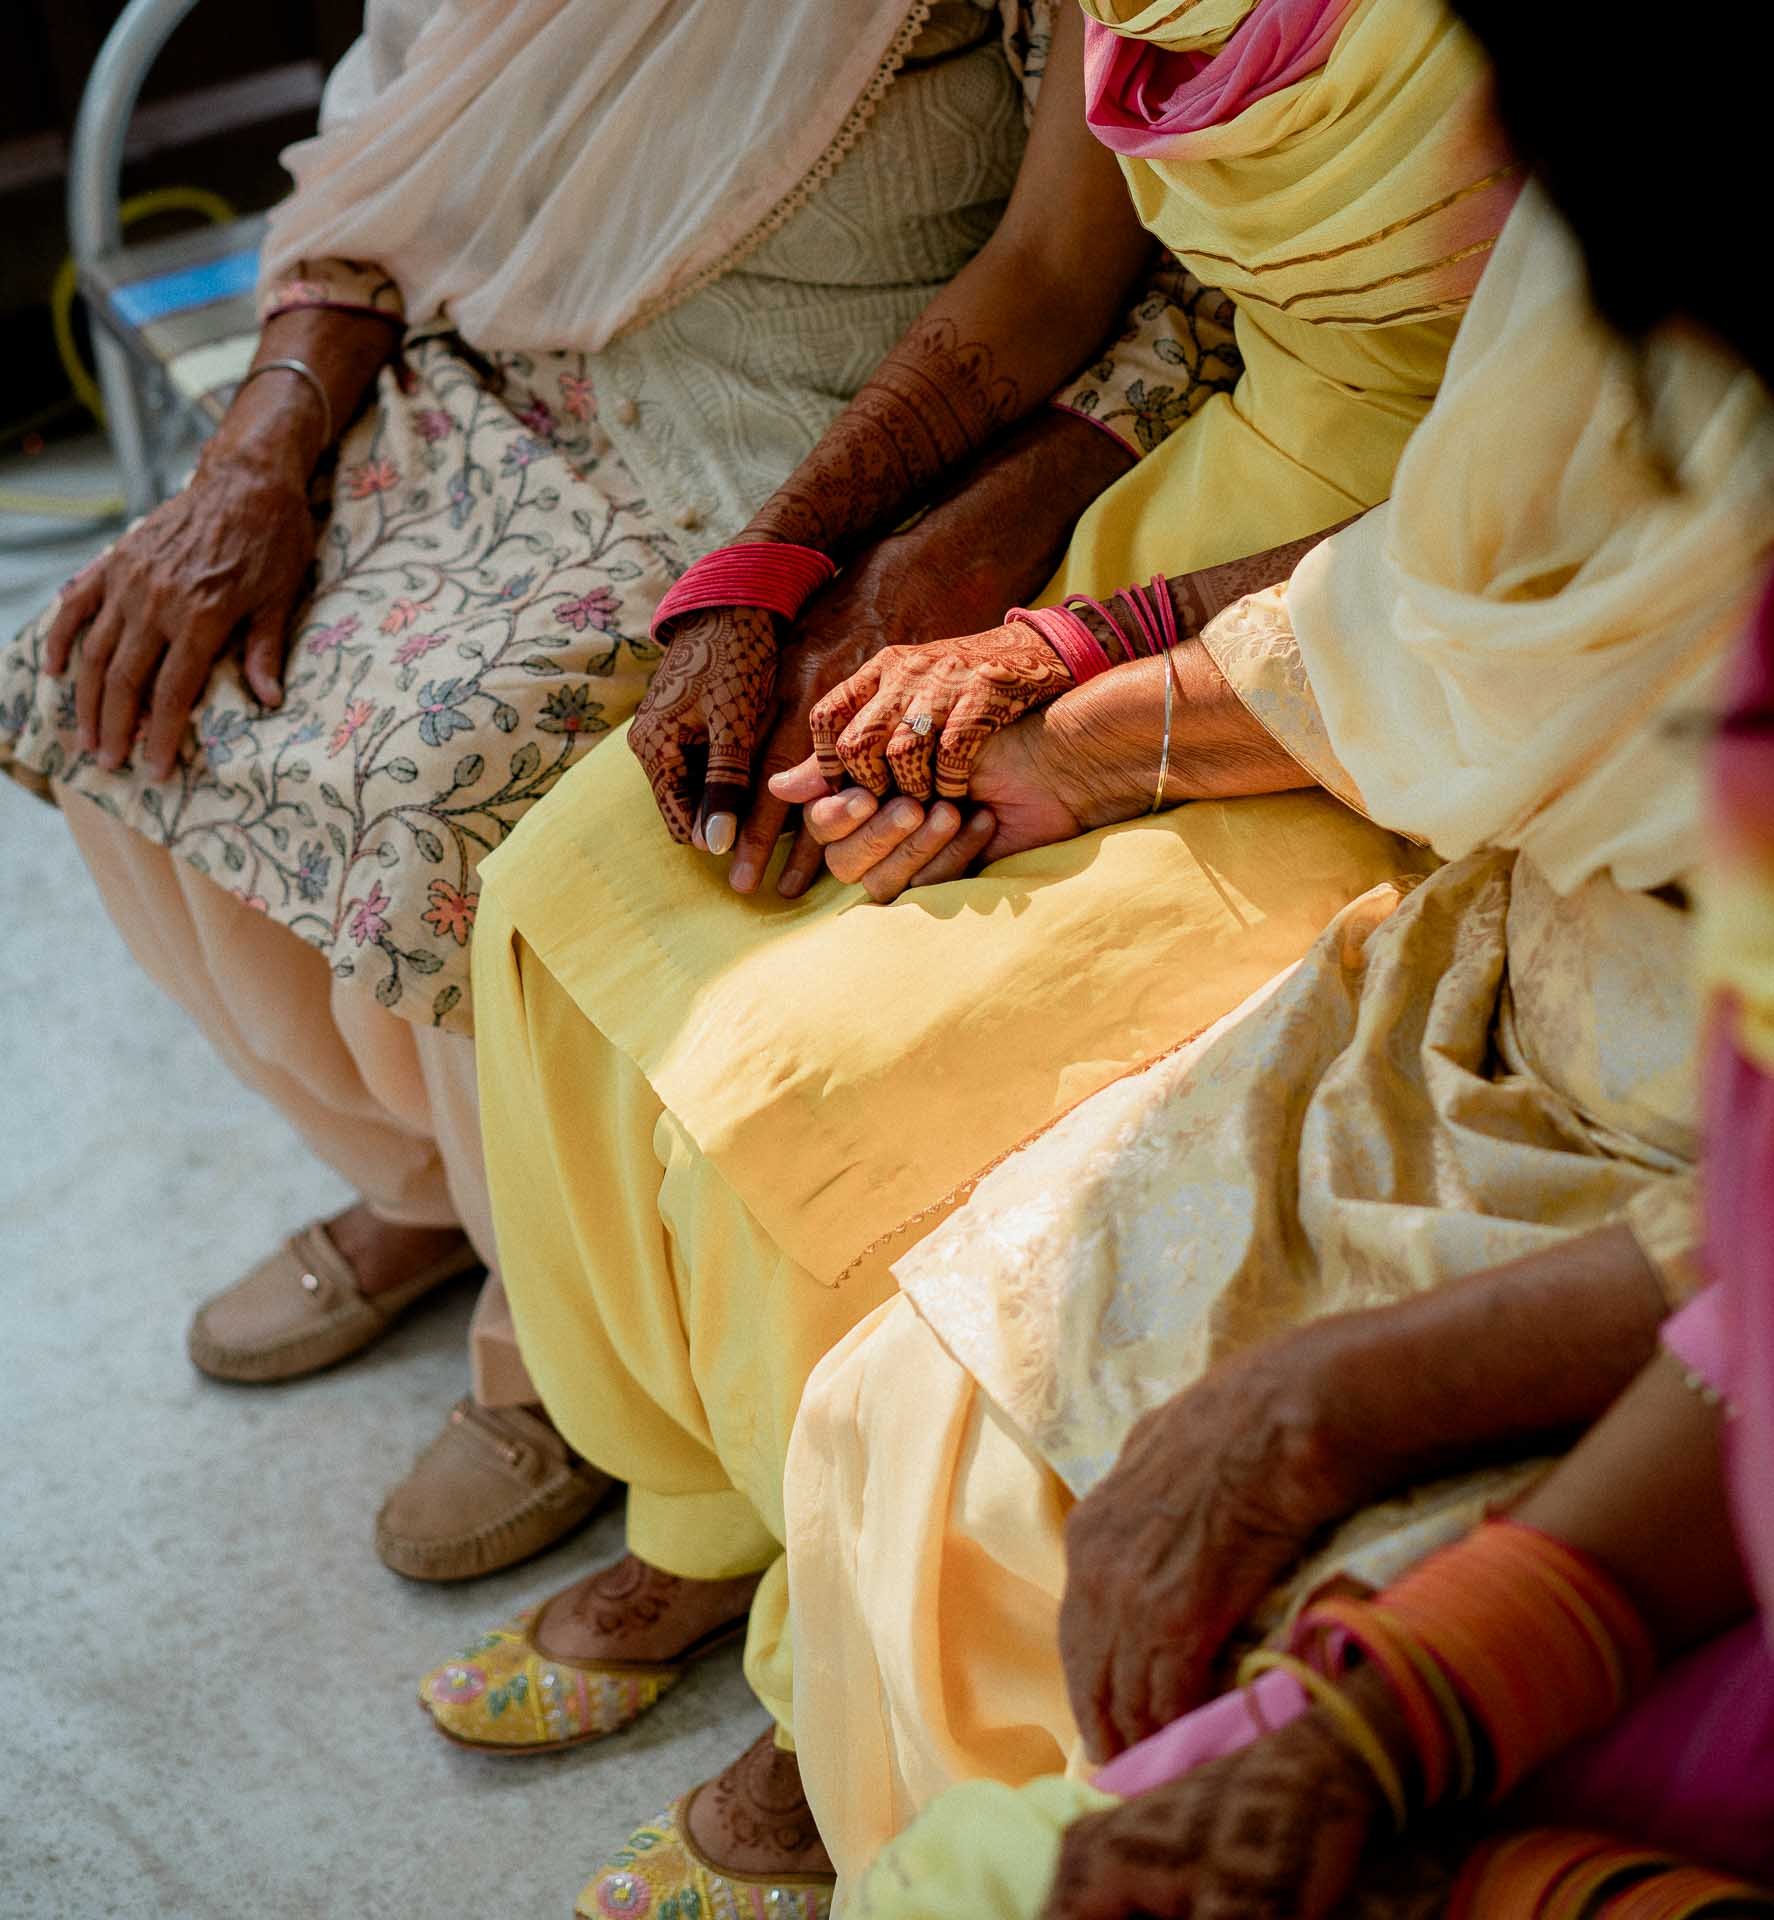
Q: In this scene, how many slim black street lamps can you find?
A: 0